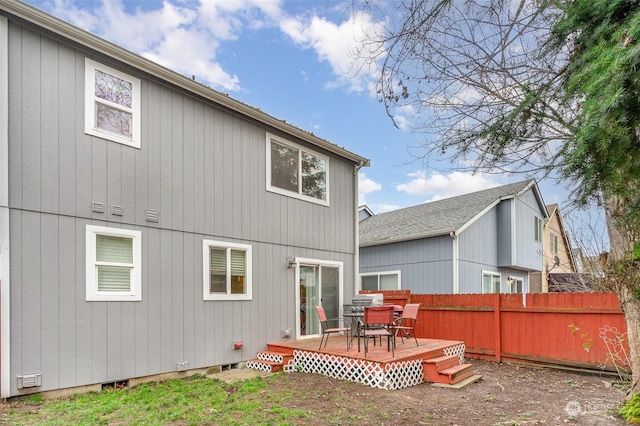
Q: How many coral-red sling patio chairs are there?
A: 3